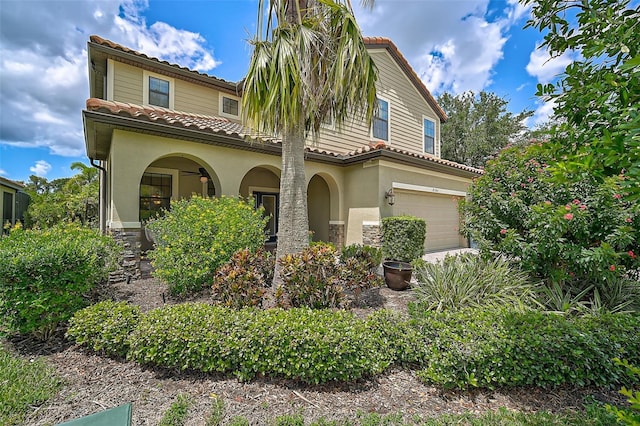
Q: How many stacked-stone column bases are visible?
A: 3